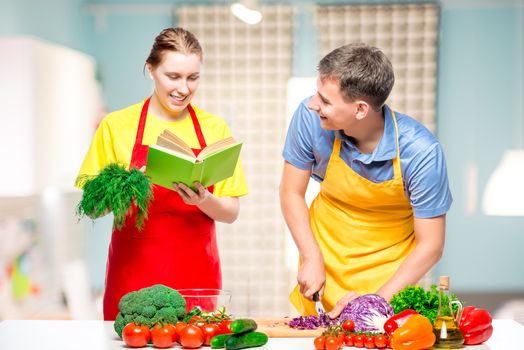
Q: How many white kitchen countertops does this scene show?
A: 1